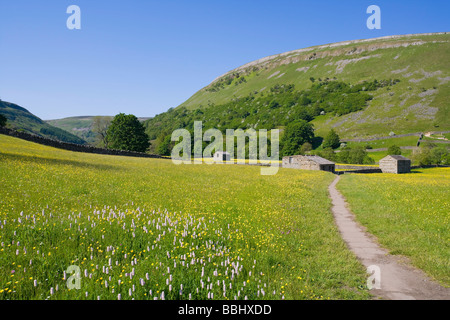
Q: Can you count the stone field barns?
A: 3